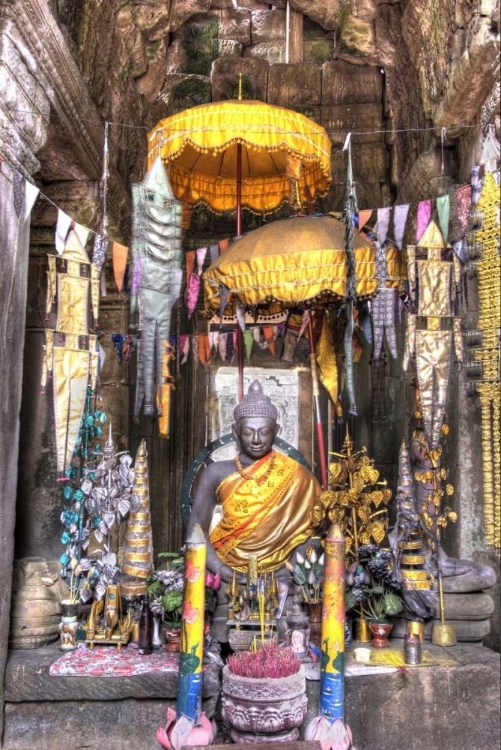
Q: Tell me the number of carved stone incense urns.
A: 1